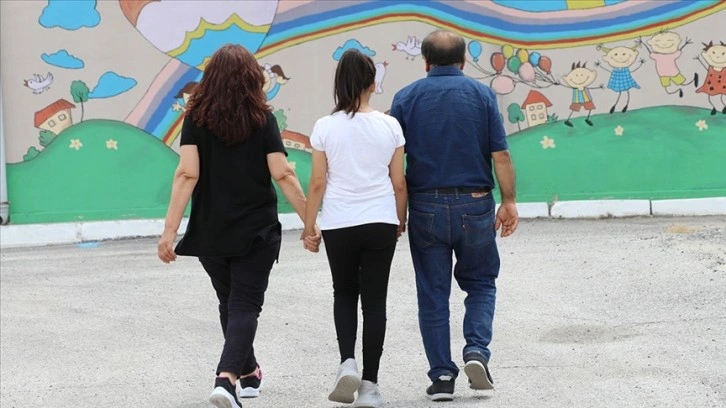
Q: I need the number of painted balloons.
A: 9